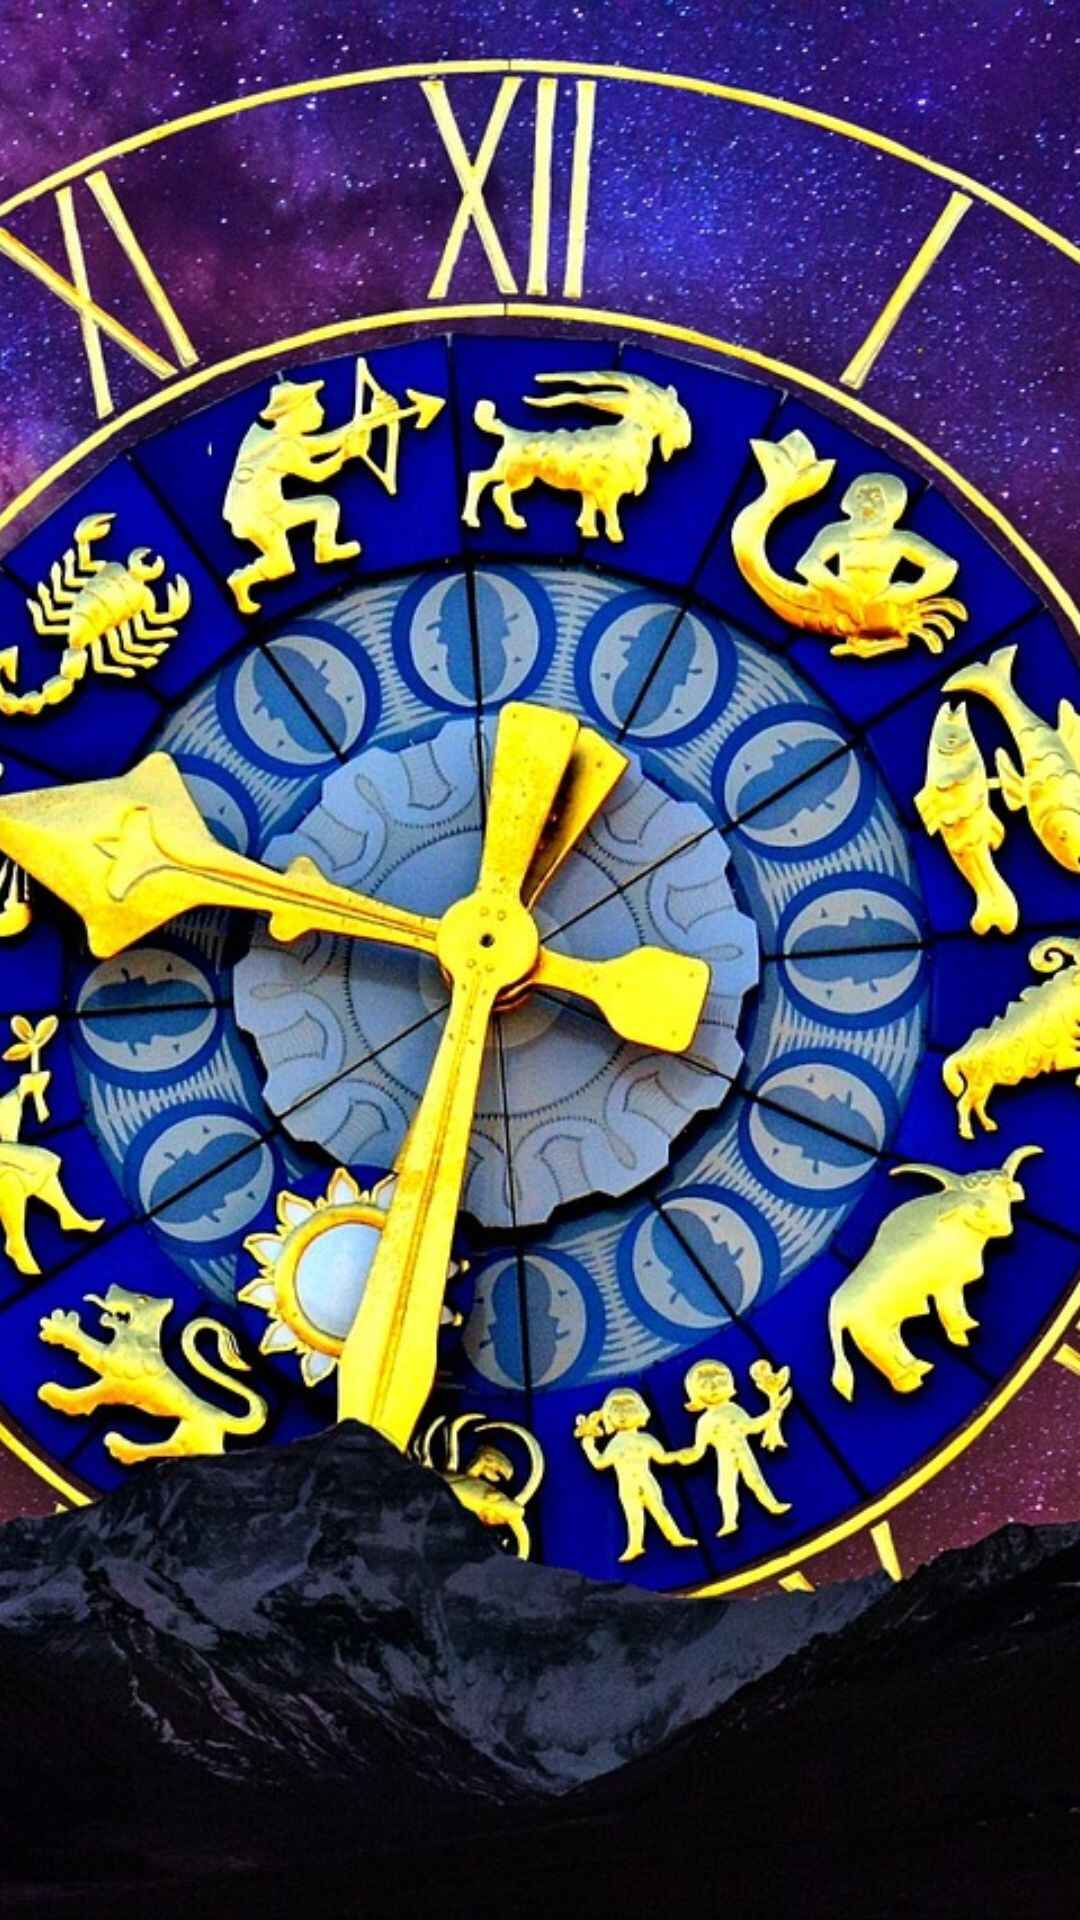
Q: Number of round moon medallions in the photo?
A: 11